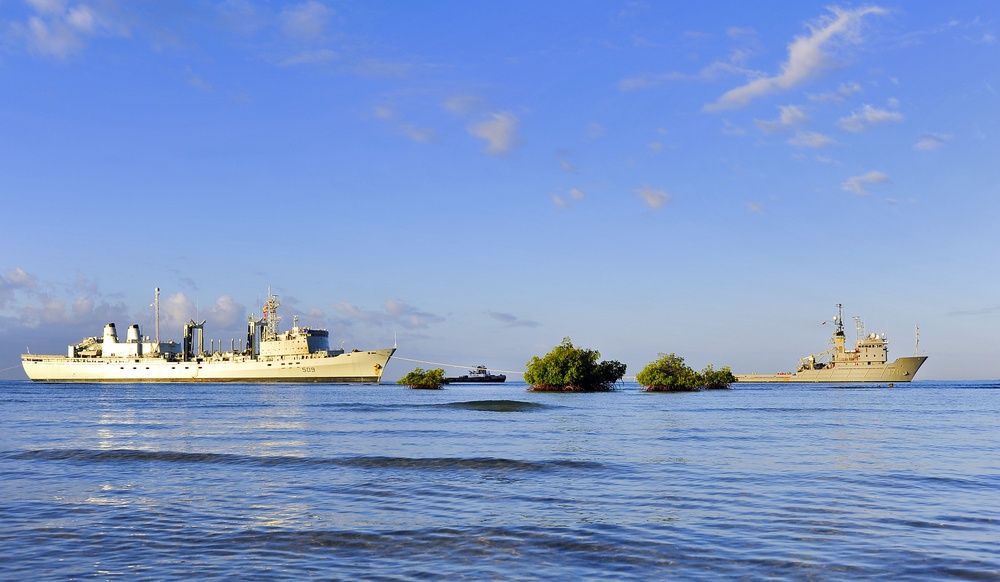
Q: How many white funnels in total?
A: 2